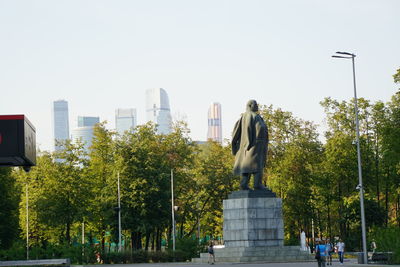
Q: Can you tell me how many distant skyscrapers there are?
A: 5